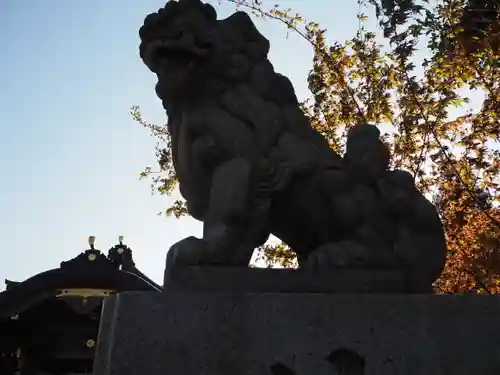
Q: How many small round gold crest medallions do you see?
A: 3